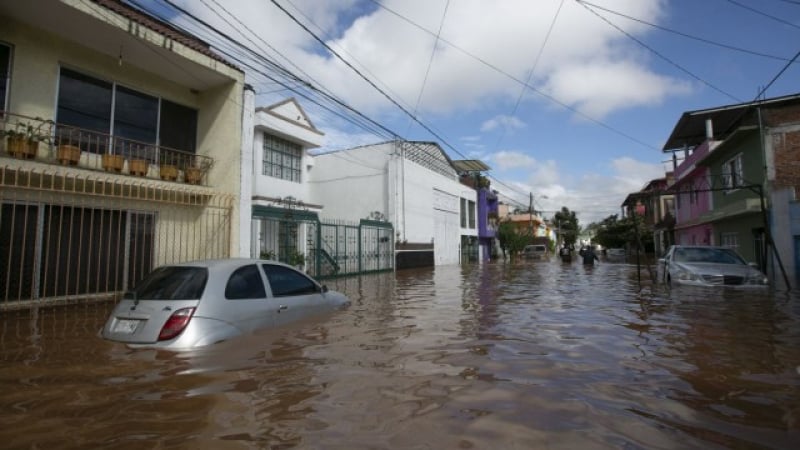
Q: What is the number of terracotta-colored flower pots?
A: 6